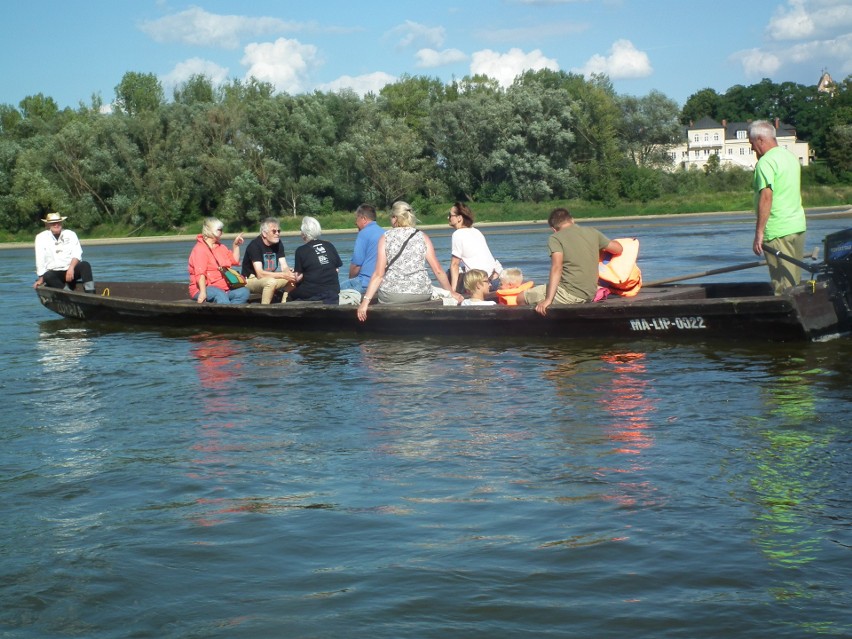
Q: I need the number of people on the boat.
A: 11